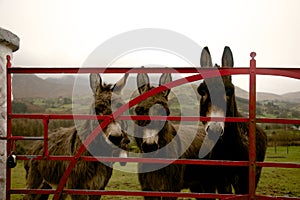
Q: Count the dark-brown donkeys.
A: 3